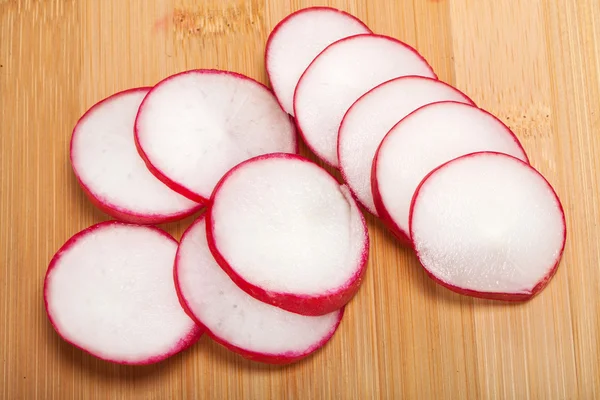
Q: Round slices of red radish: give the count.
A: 10